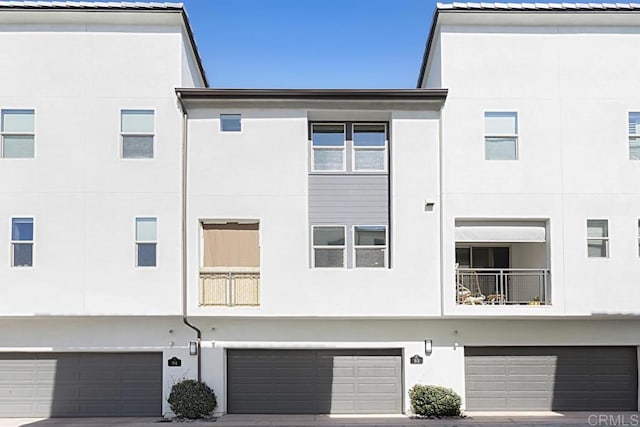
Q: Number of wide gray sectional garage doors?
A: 3